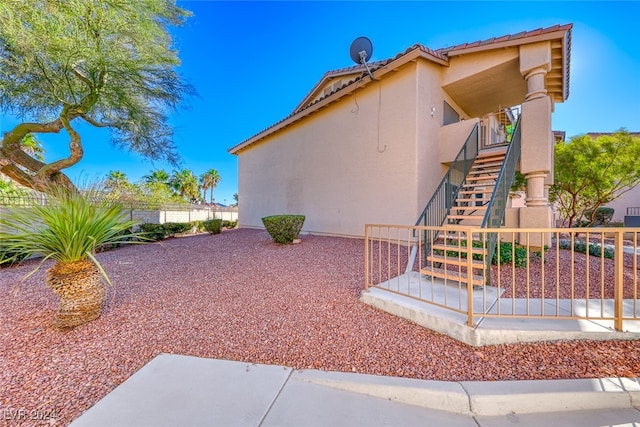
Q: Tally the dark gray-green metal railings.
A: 2